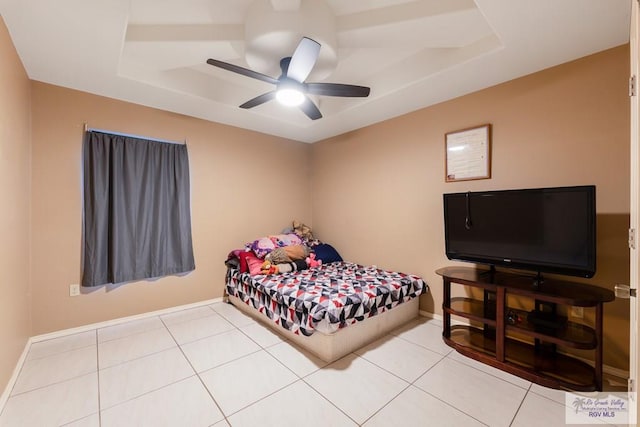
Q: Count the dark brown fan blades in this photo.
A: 4